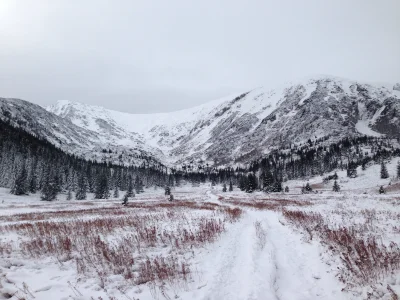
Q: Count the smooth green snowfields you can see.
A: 0